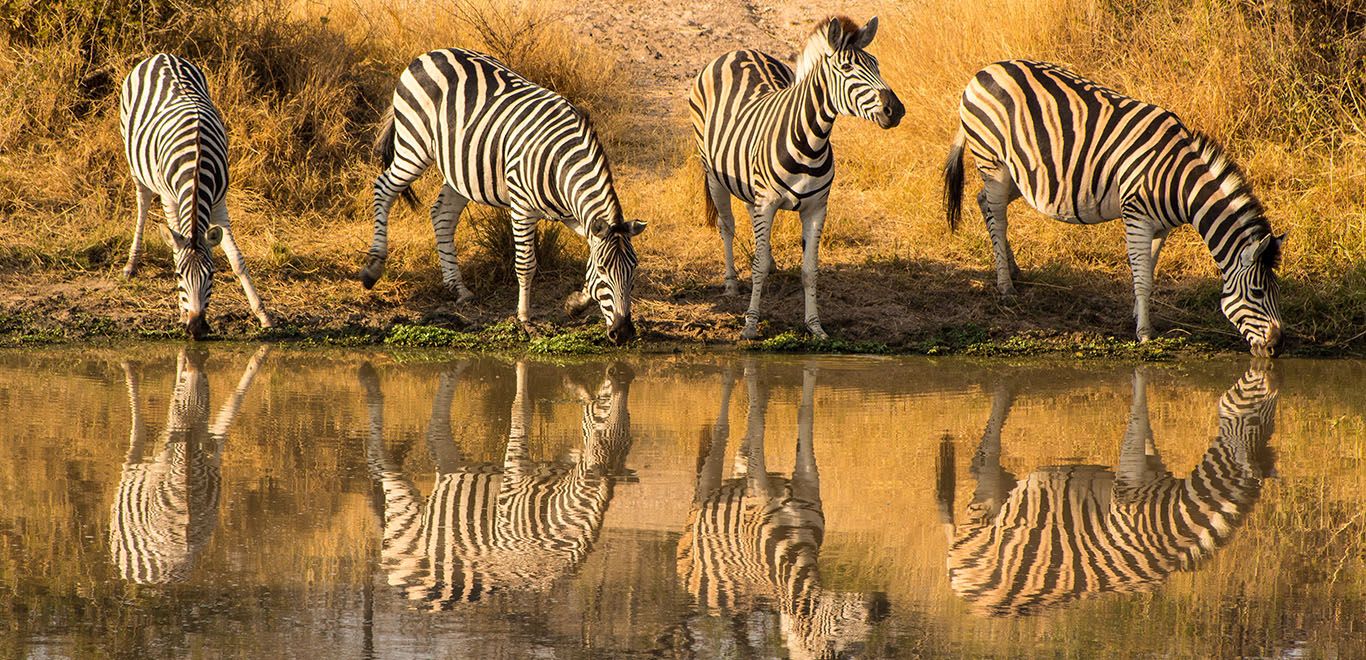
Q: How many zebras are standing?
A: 4